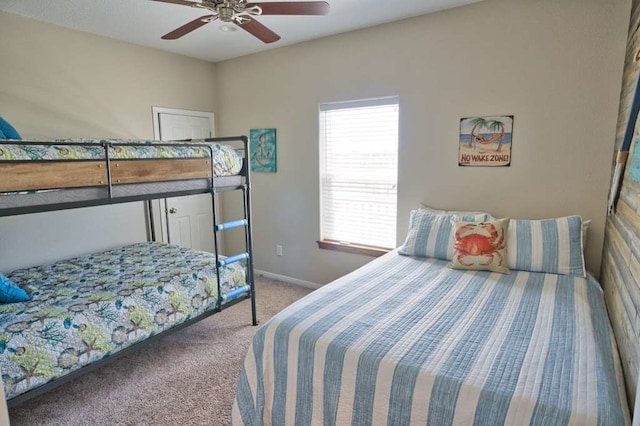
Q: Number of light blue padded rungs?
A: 3